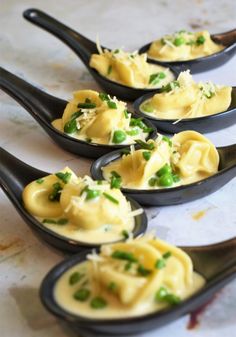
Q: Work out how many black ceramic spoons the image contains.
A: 7